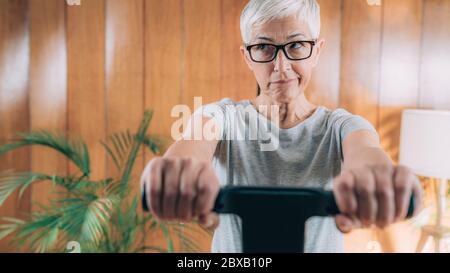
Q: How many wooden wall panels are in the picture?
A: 11